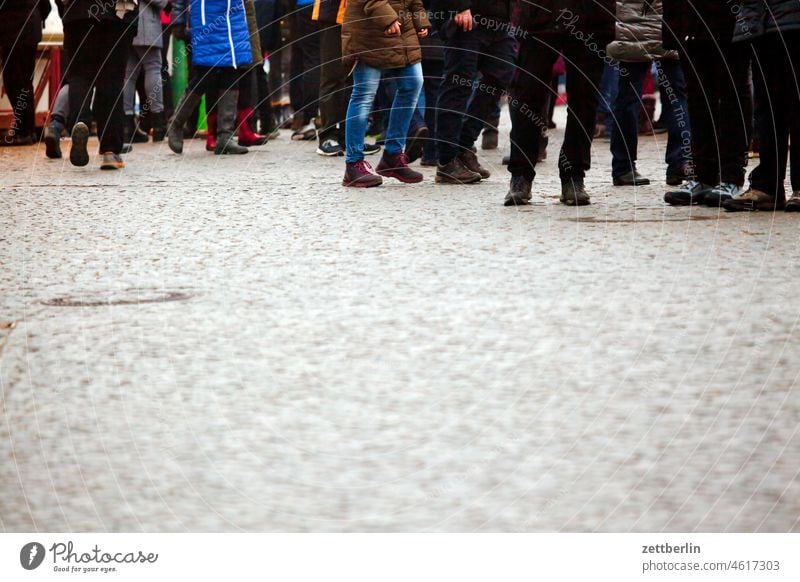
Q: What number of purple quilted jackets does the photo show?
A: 0